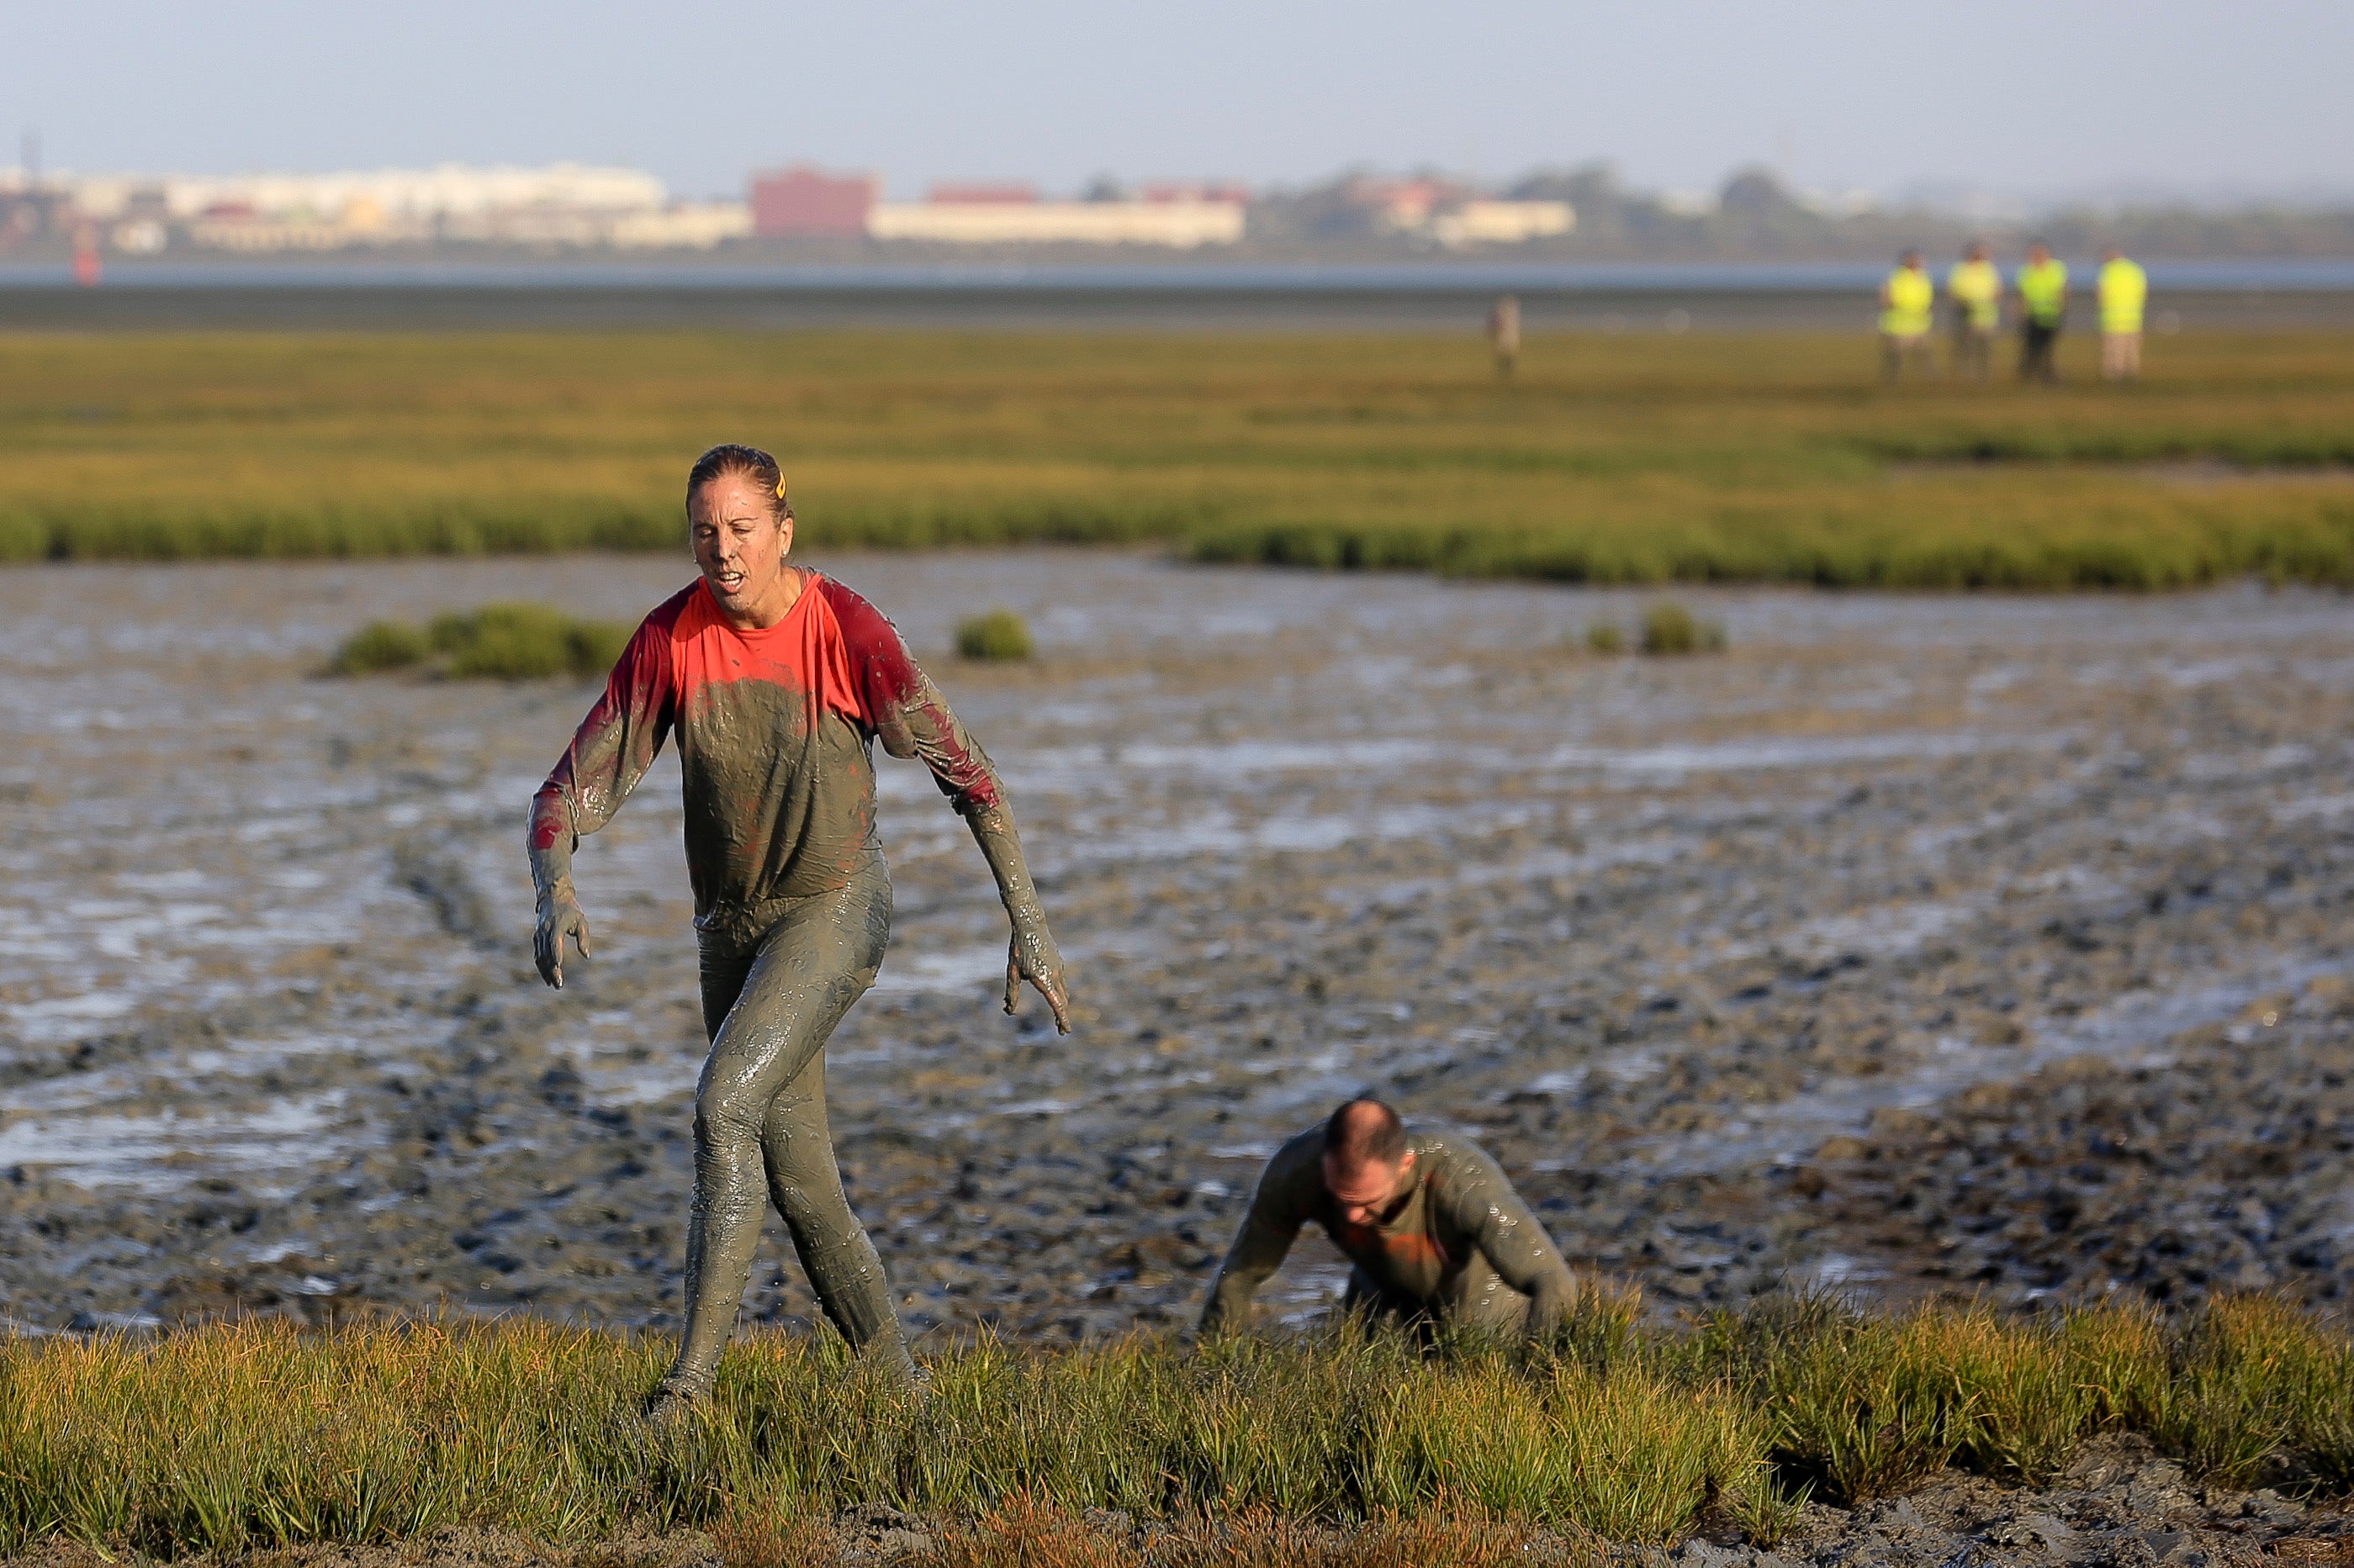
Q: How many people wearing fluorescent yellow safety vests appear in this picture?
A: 4